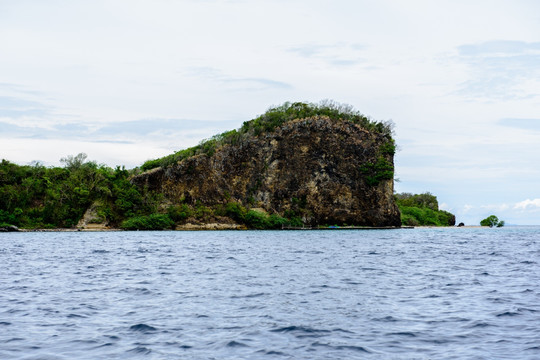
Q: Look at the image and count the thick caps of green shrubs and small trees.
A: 1